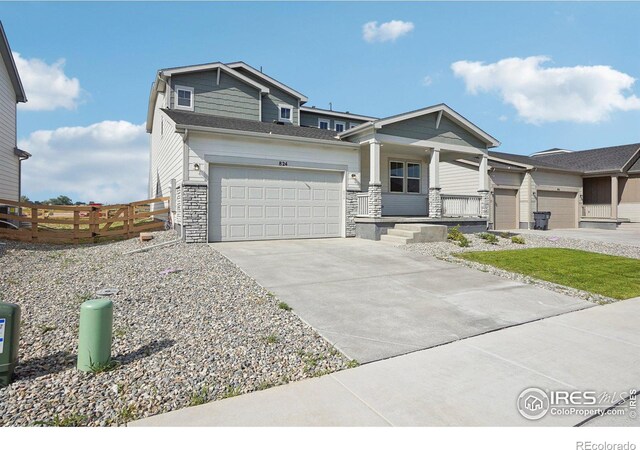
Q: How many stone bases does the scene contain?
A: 5